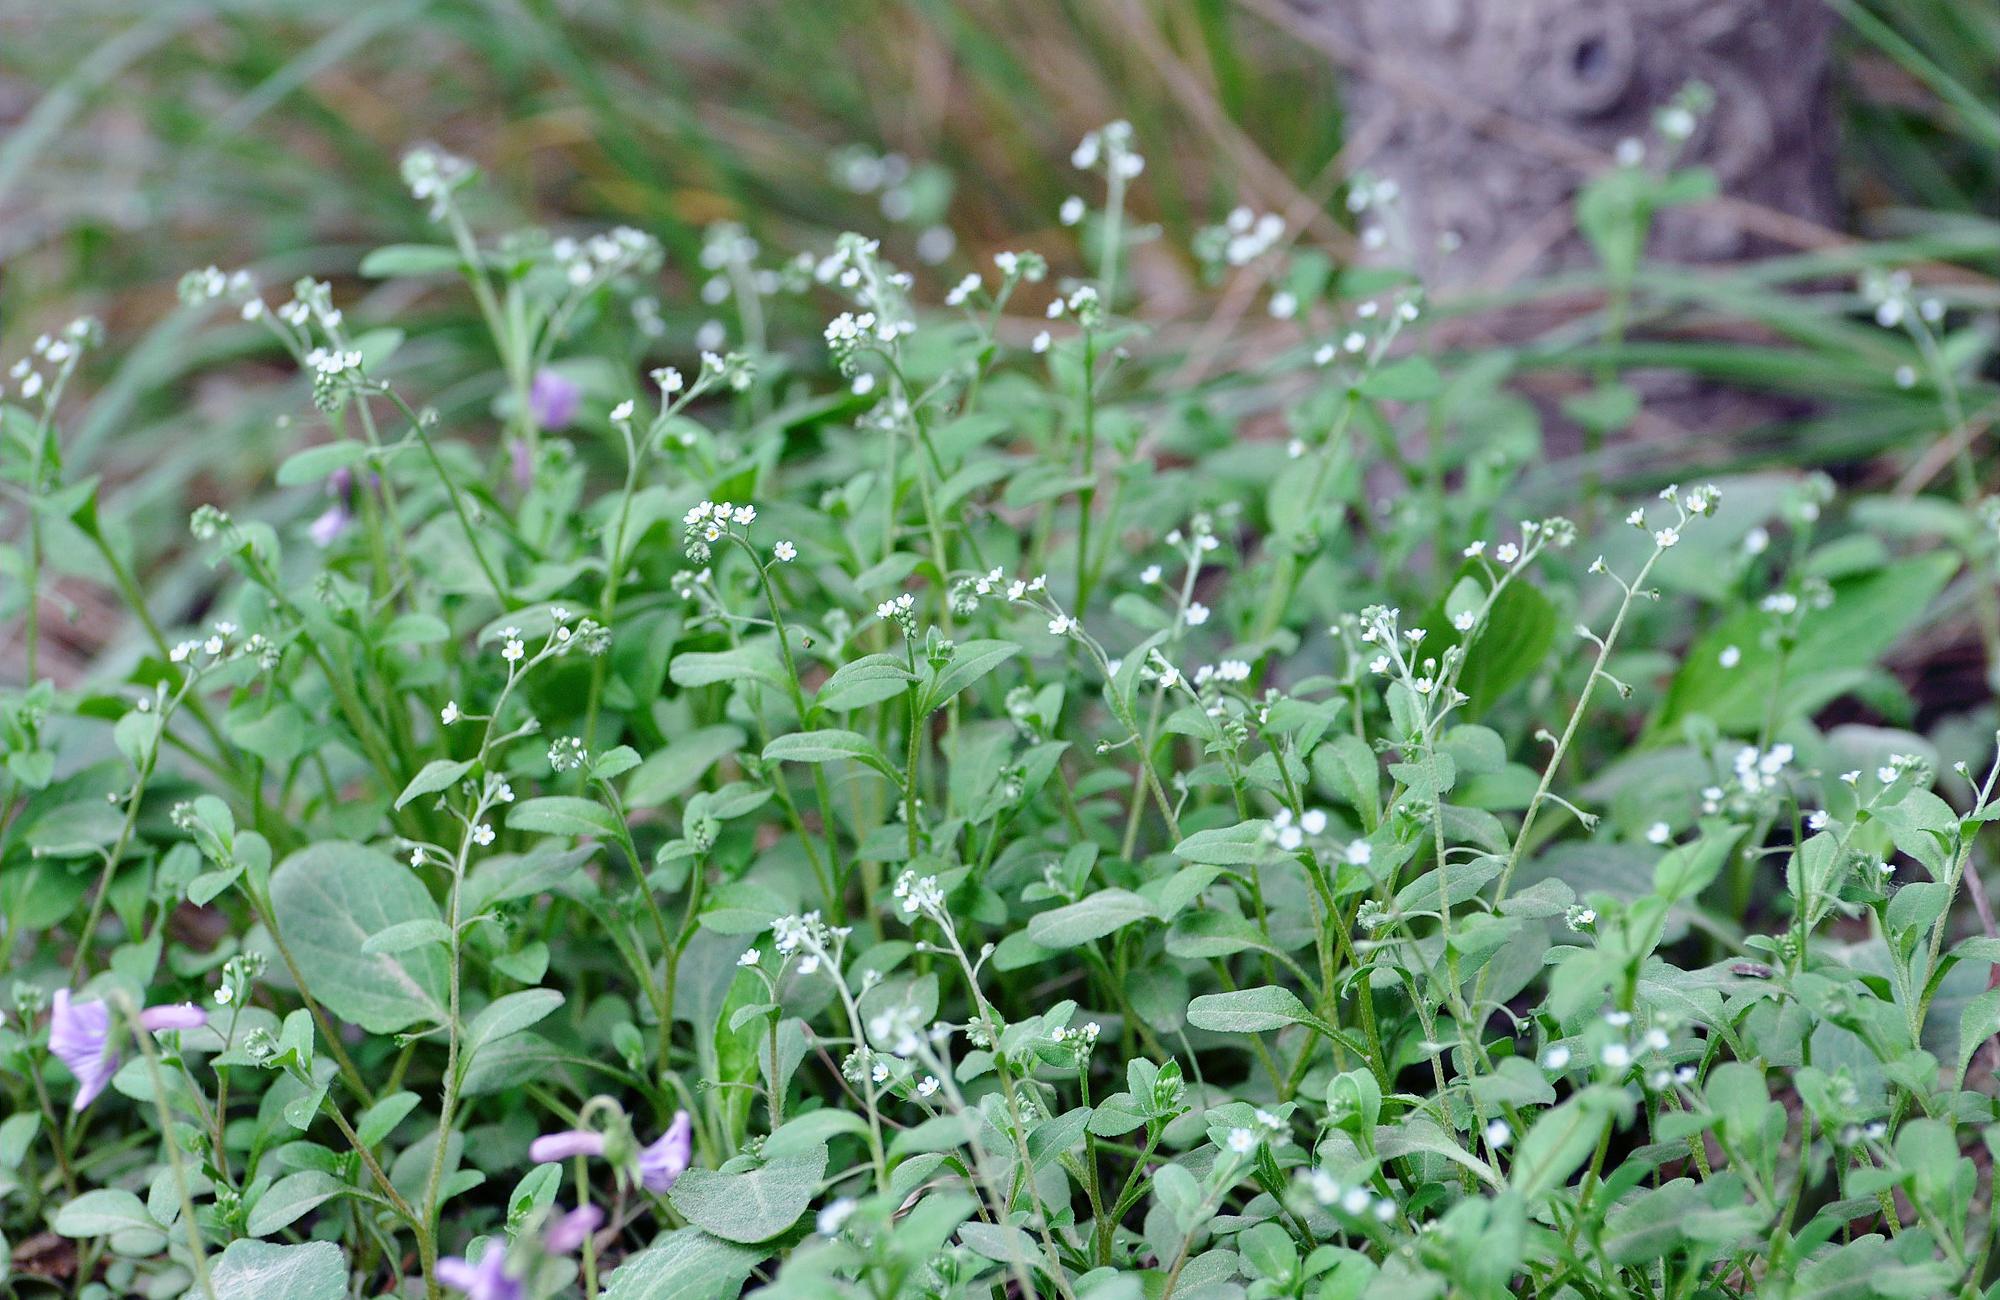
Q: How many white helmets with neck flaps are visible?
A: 0